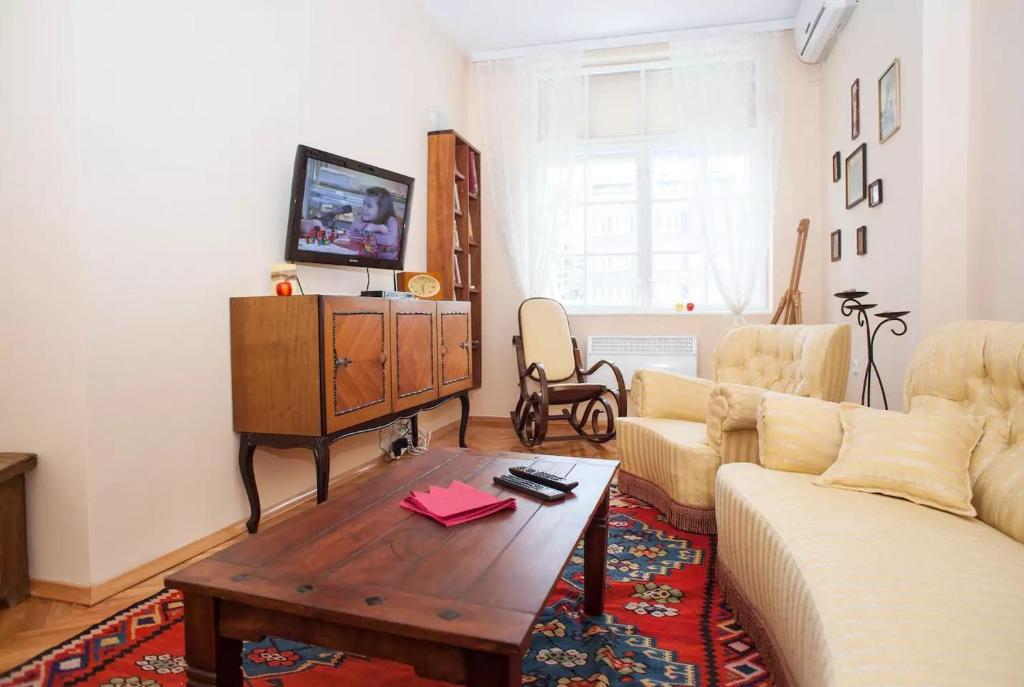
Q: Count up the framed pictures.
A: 7